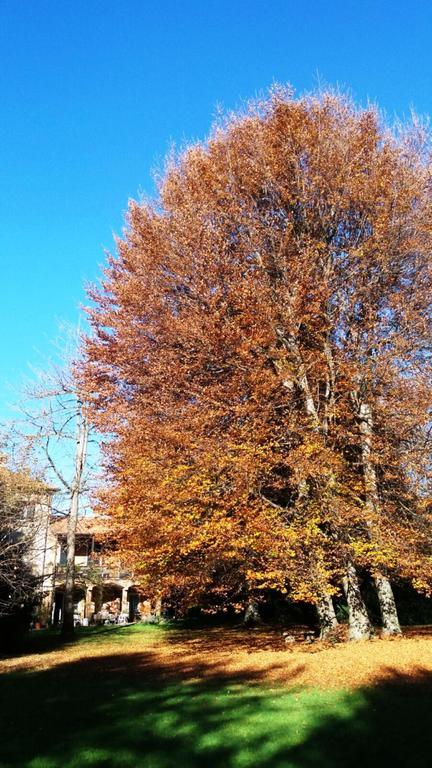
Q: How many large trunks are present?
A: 3